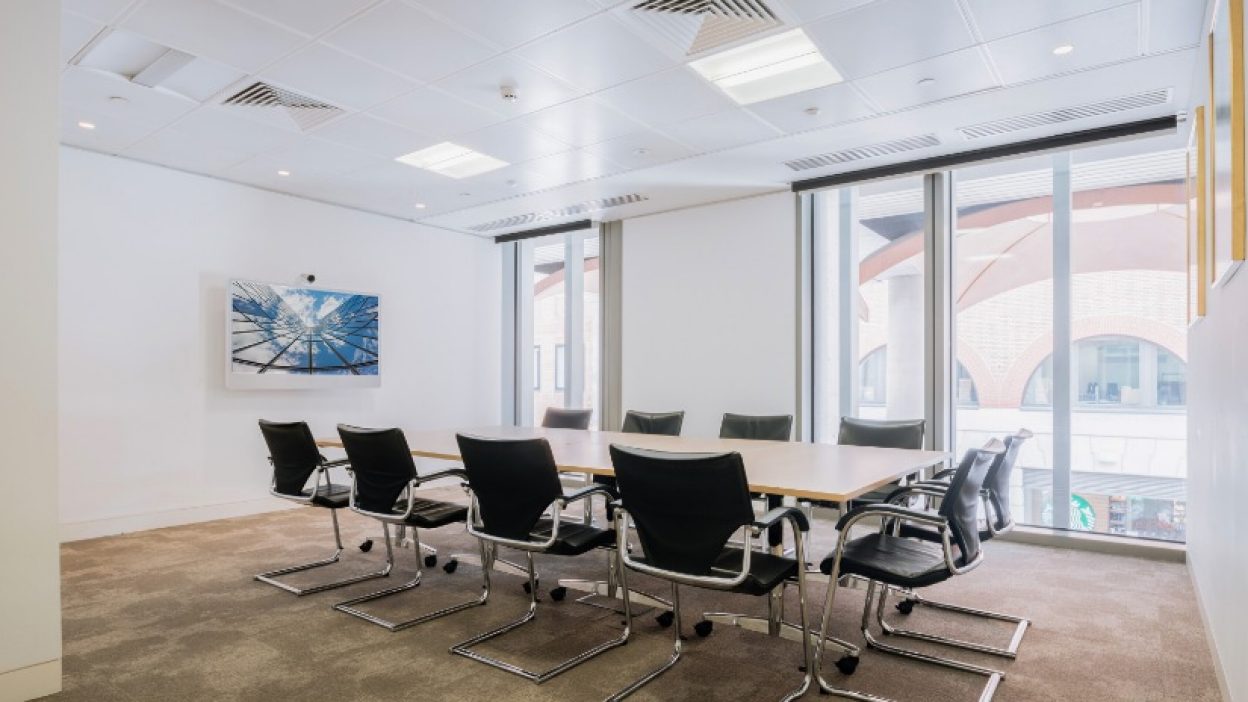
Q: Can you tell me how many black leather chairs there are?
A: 10